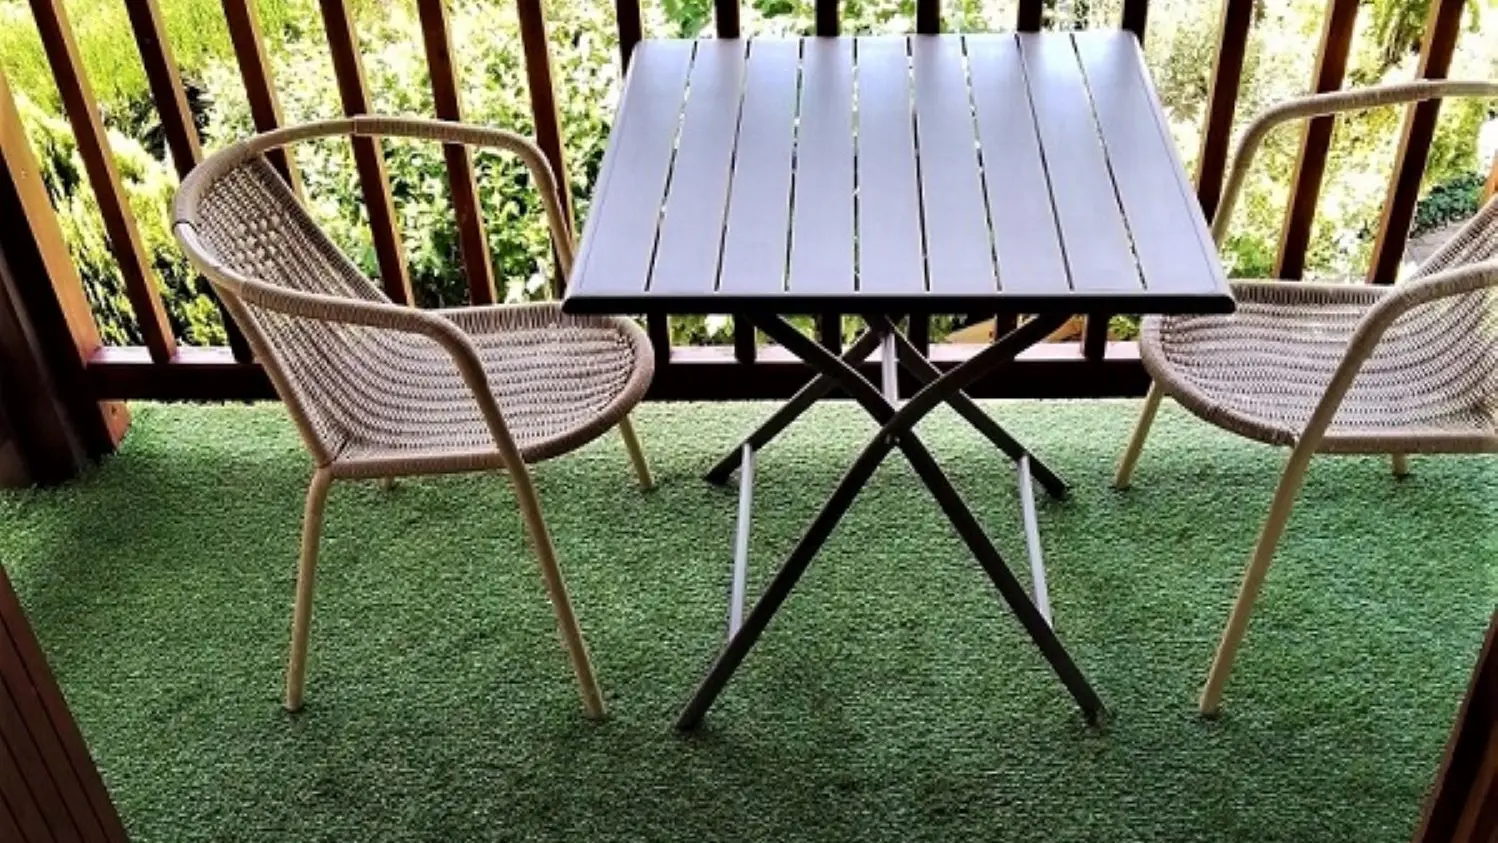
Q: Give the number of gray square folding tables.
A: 1